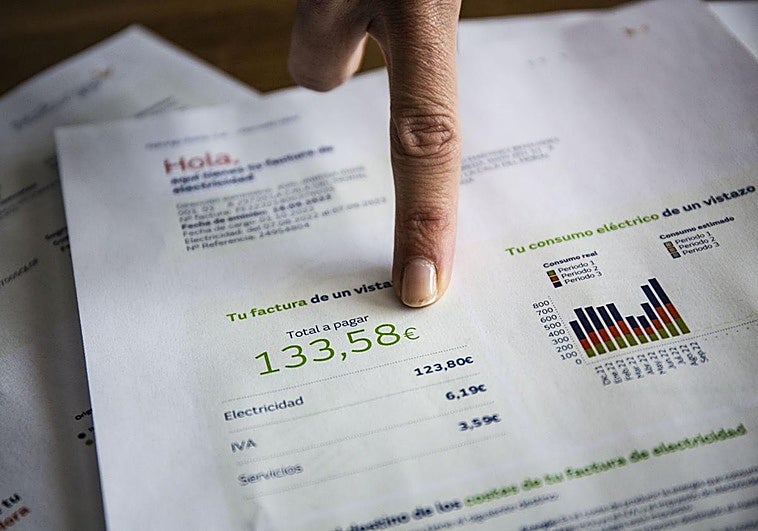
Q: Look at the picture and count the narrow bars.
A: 10